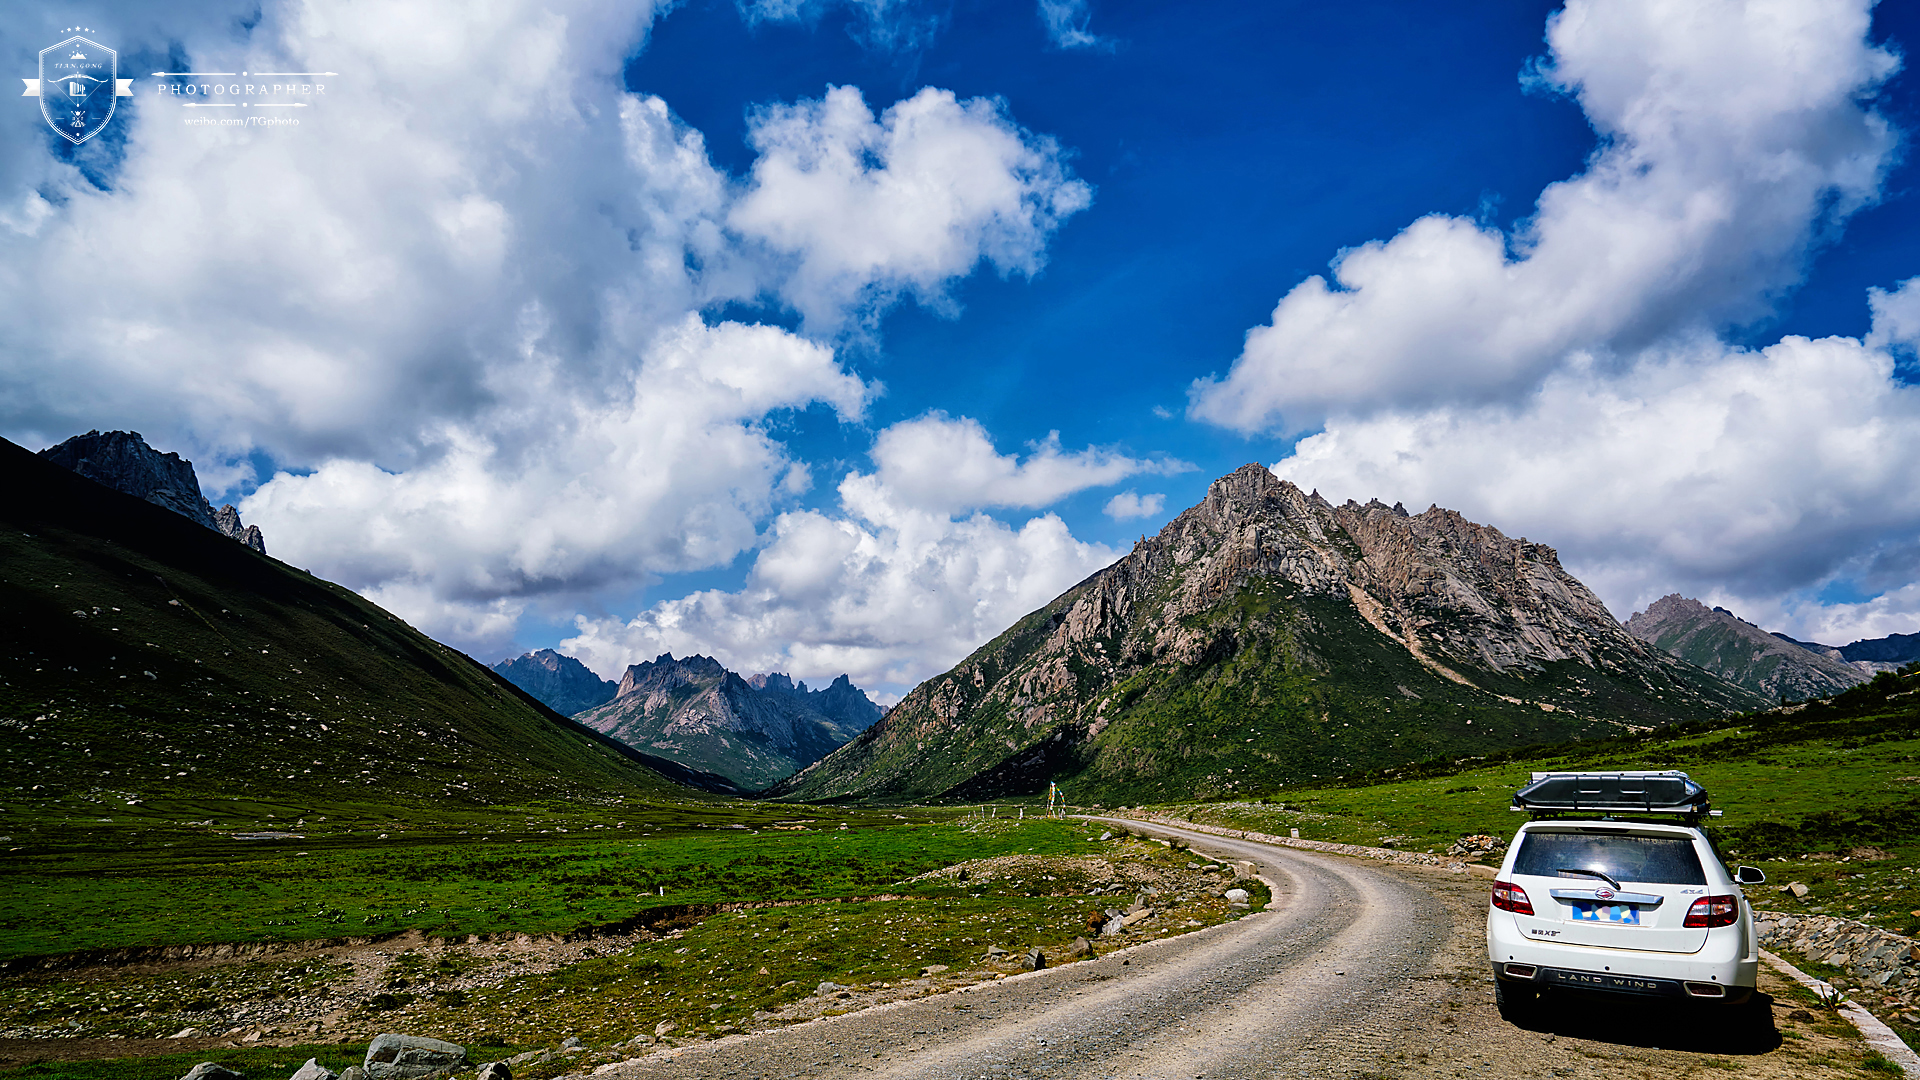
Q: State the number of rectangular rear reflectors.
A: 2